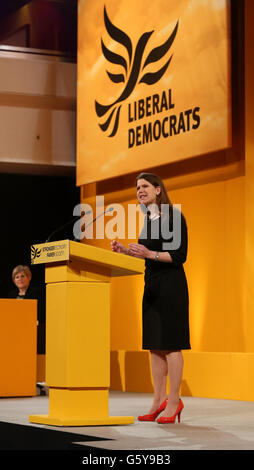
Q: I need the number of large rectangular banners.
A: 1